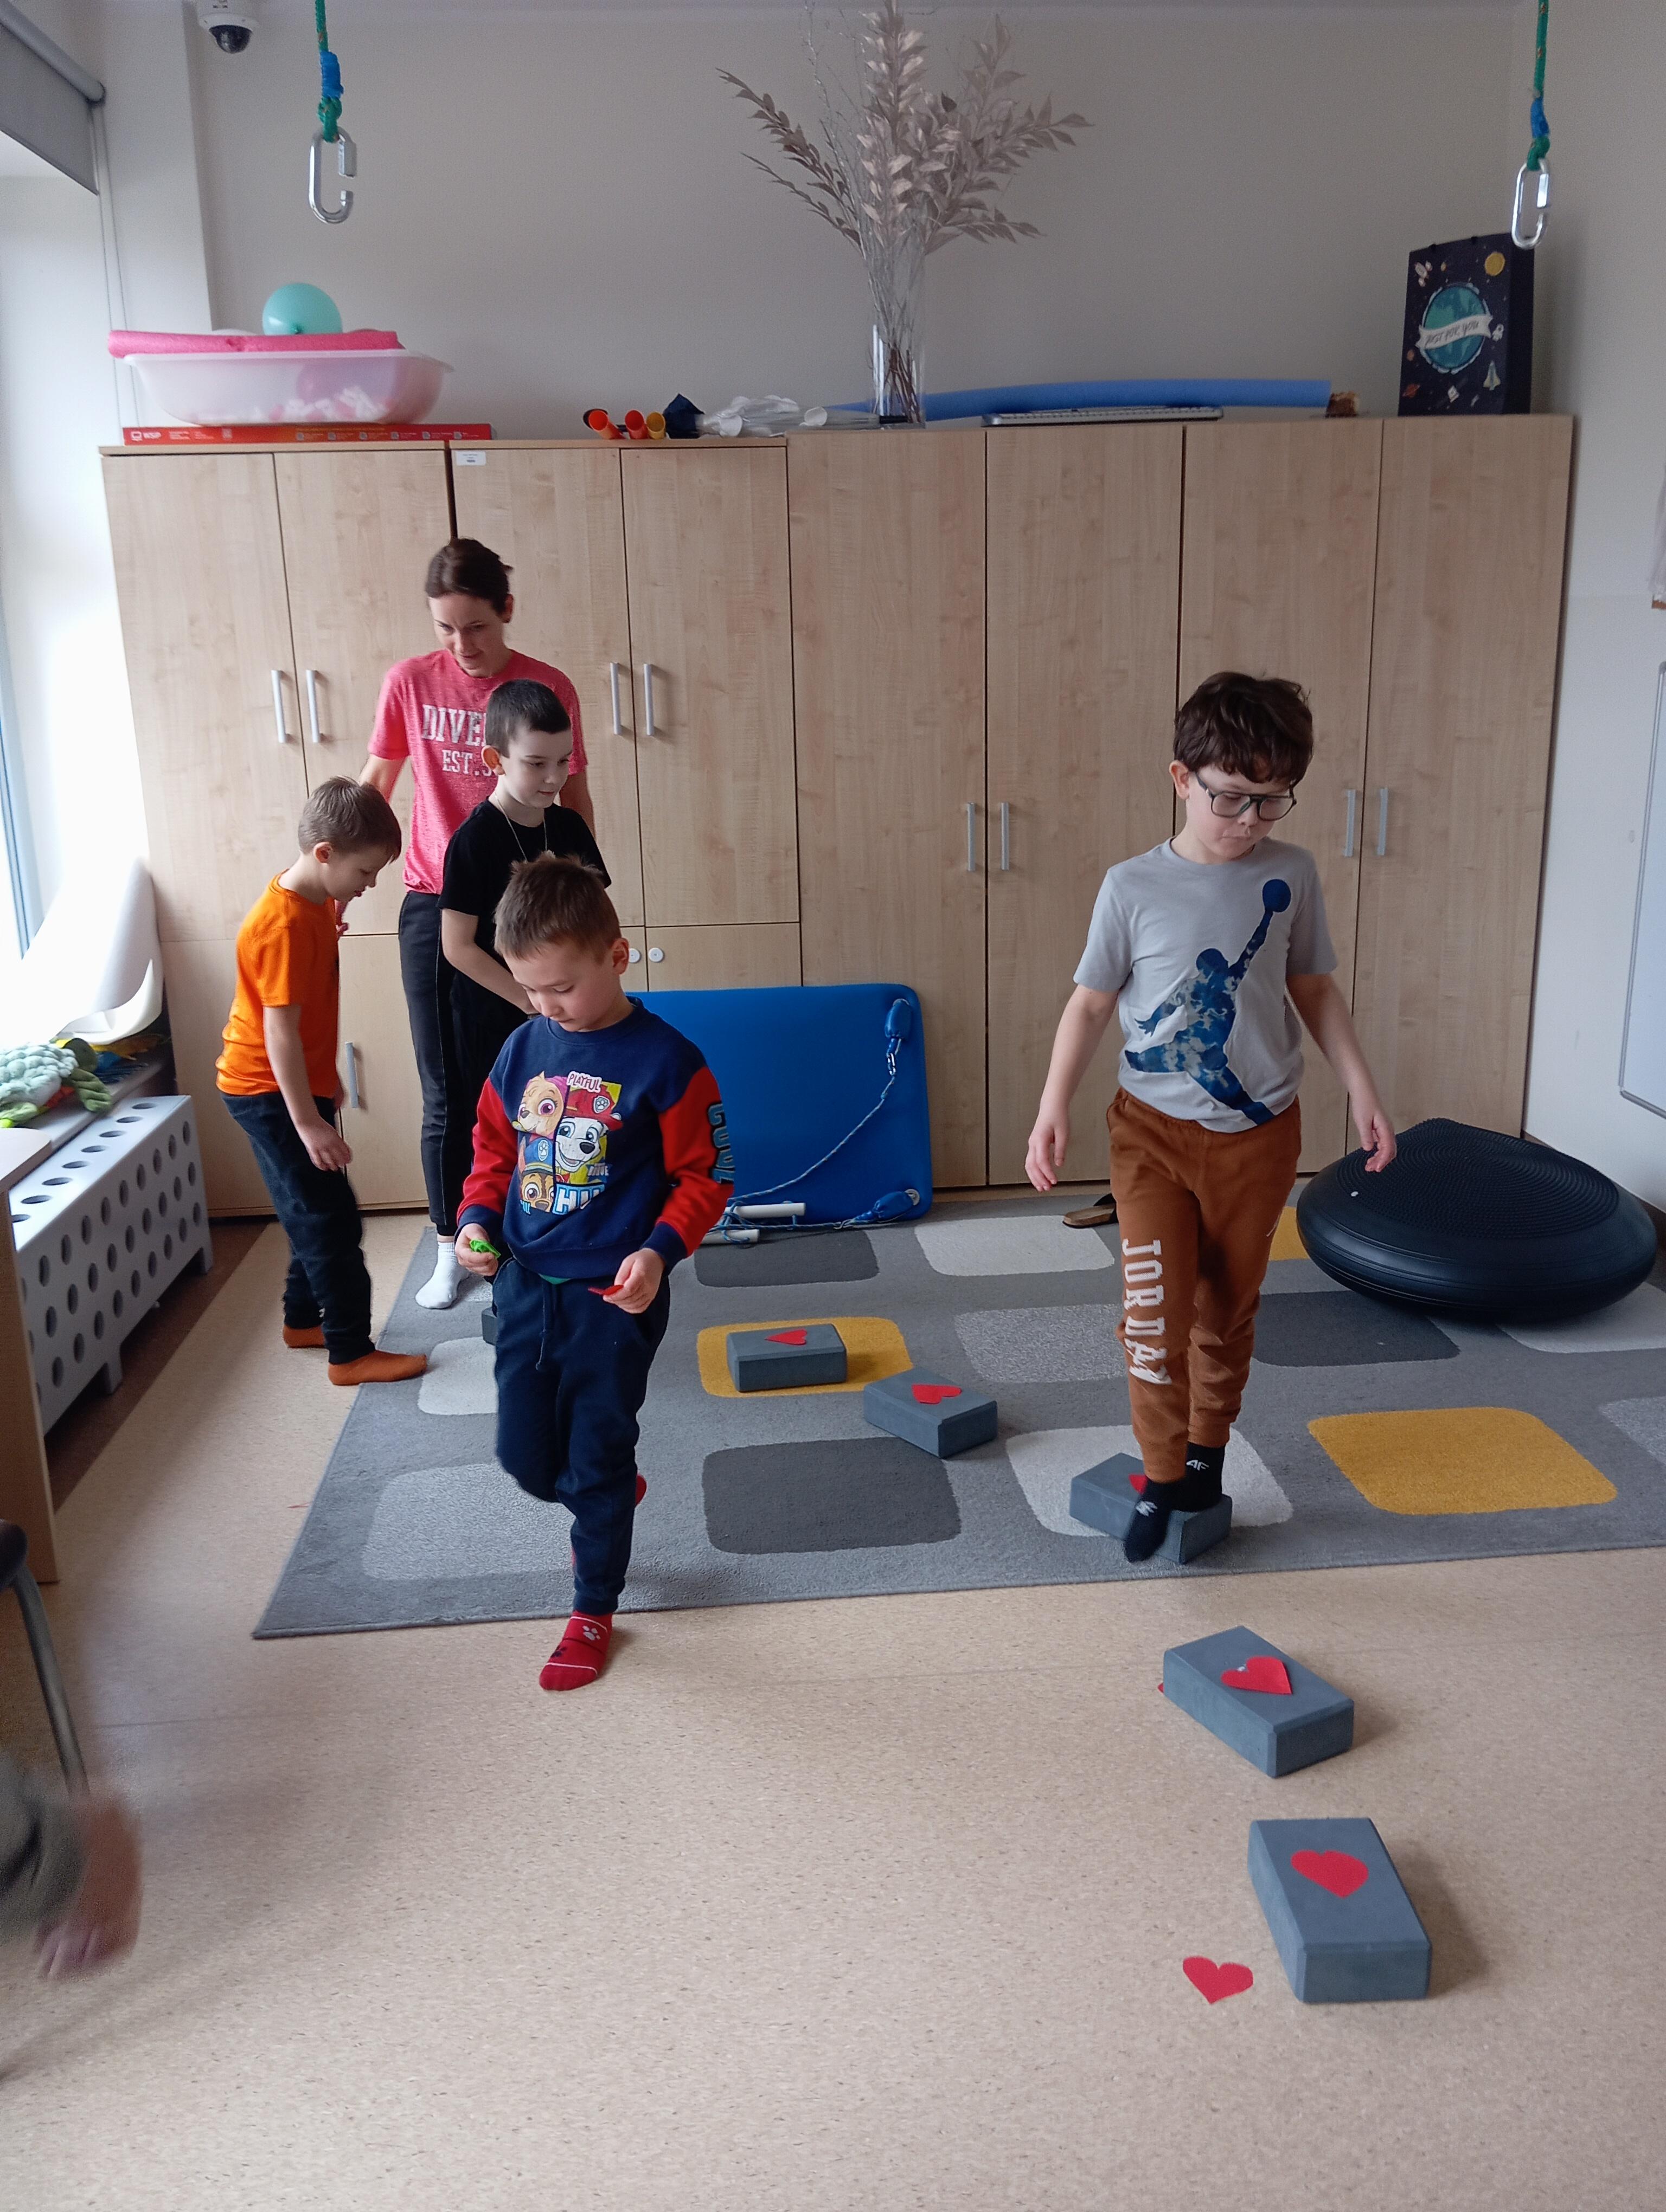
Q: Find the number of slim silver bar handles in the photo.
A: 9